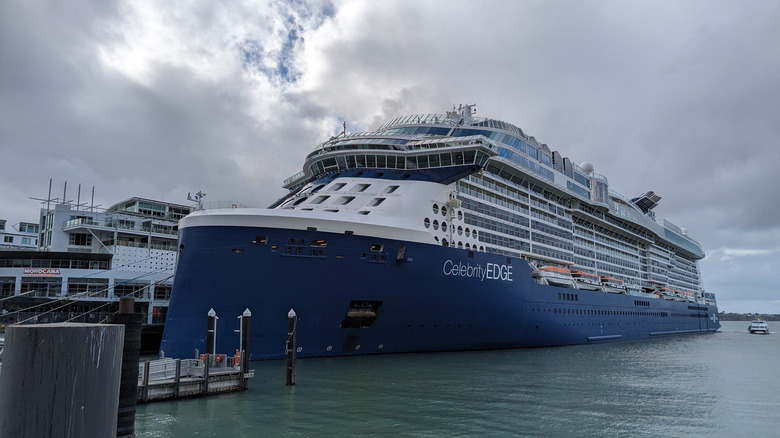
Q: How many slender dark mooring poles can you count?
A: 3